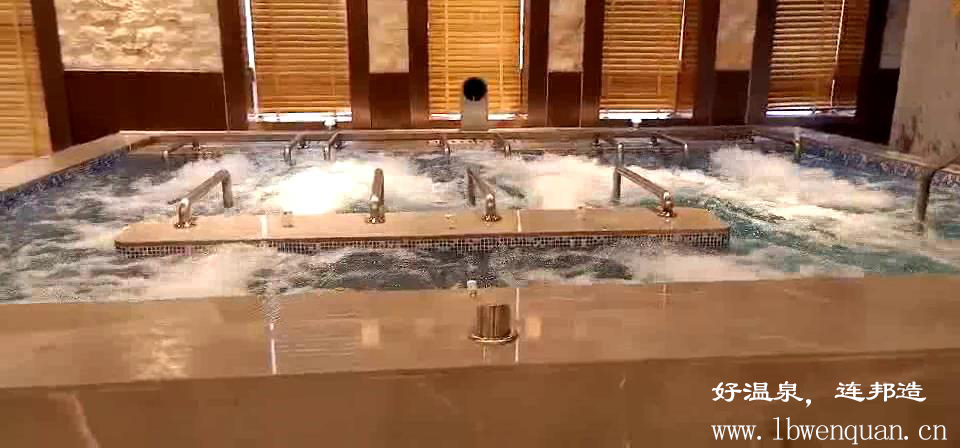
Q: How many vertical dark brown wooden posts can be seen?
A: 9